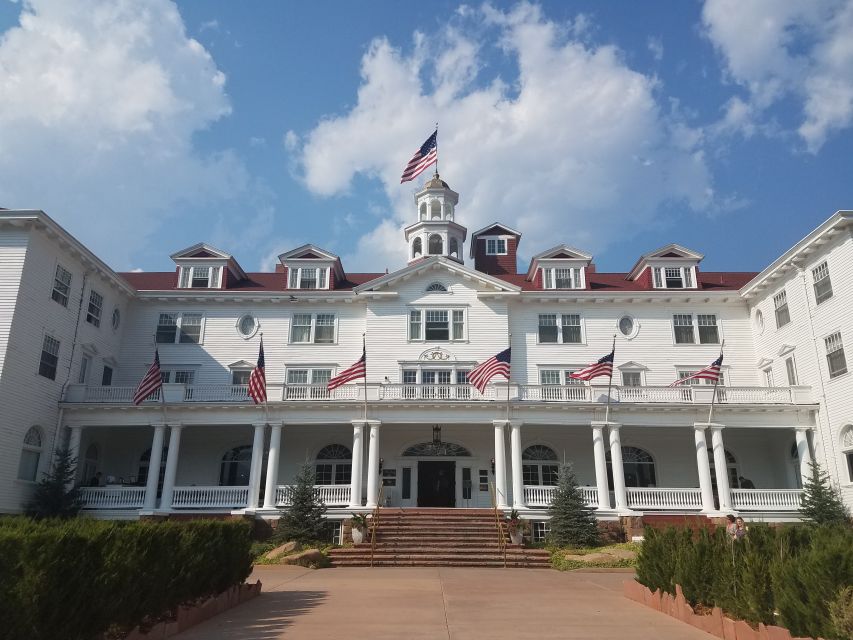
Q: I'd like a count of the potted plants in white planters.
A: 2